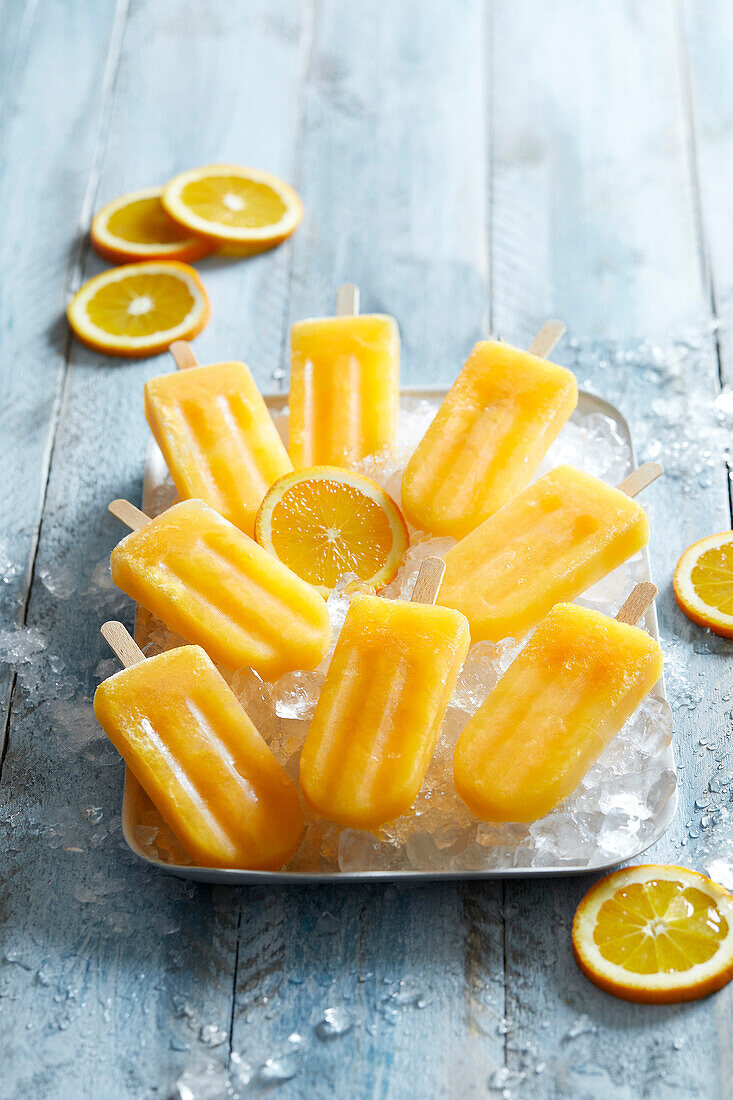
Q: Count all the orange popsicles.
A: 8